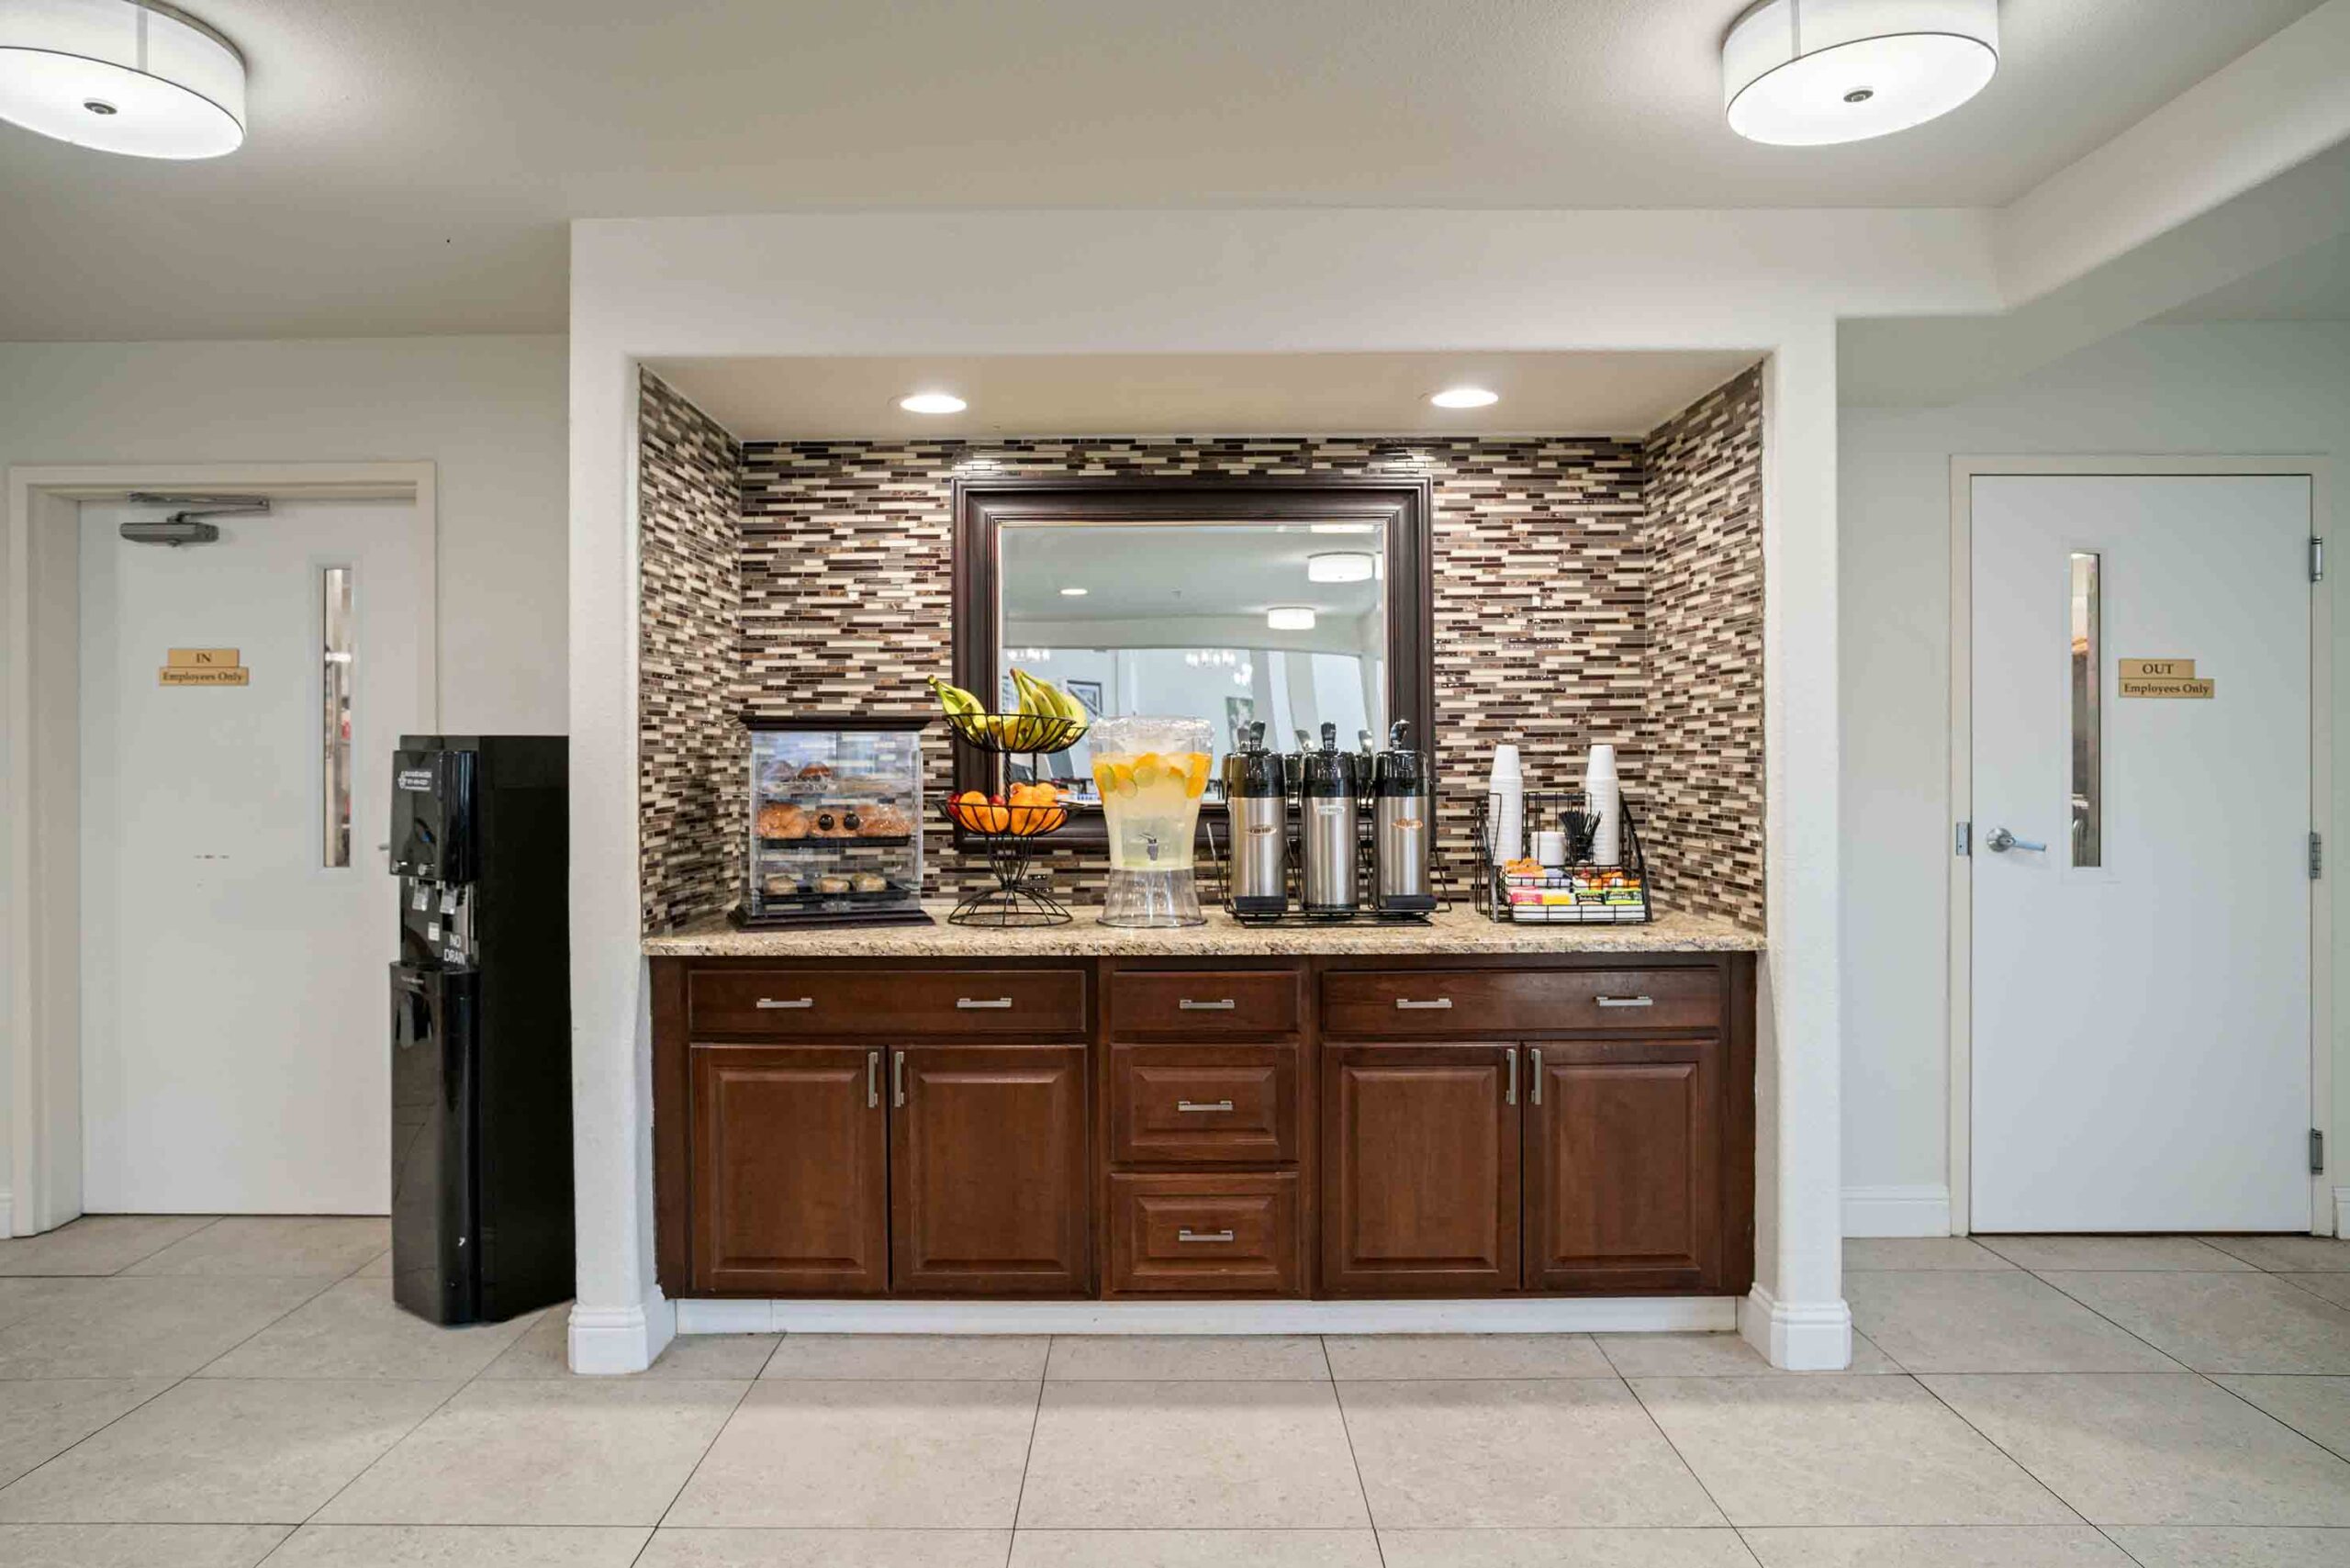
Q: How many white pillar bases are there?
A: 2